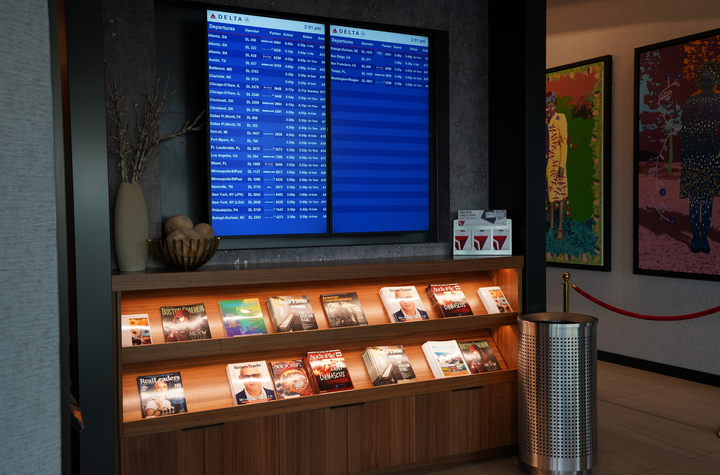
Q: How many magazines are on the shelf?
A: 15